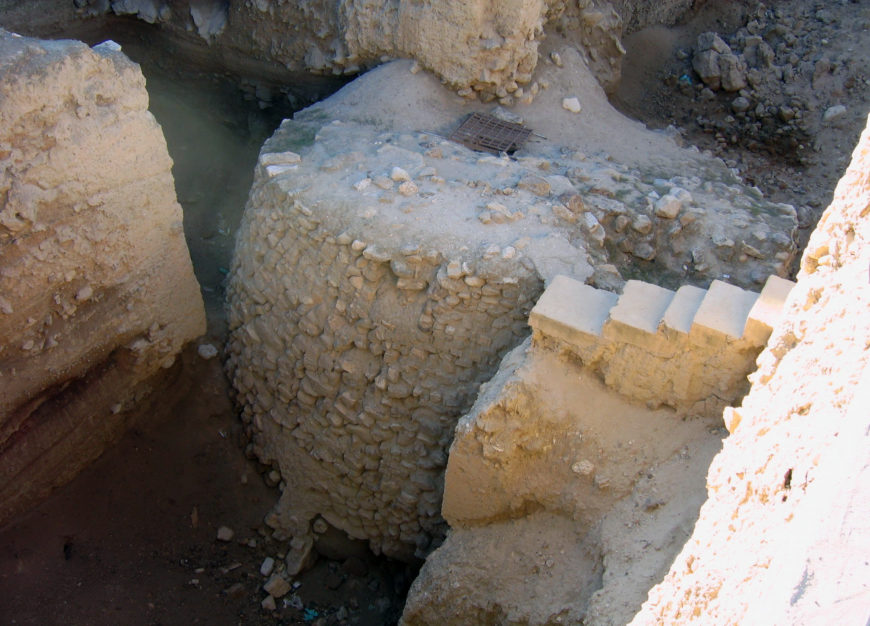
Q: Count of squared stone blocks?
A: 5